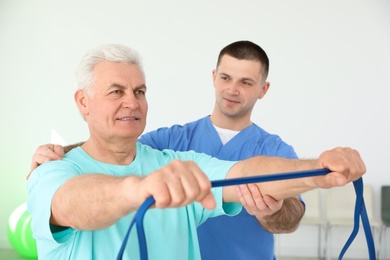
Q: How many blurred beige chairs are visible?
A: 2